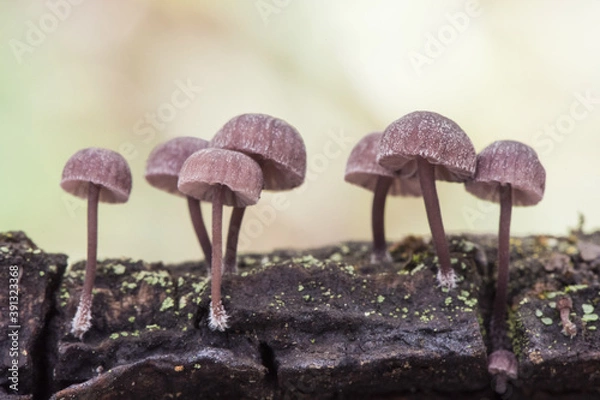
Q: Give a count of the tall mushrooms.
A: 7